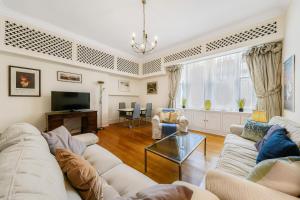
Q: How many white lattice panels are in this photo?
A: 6